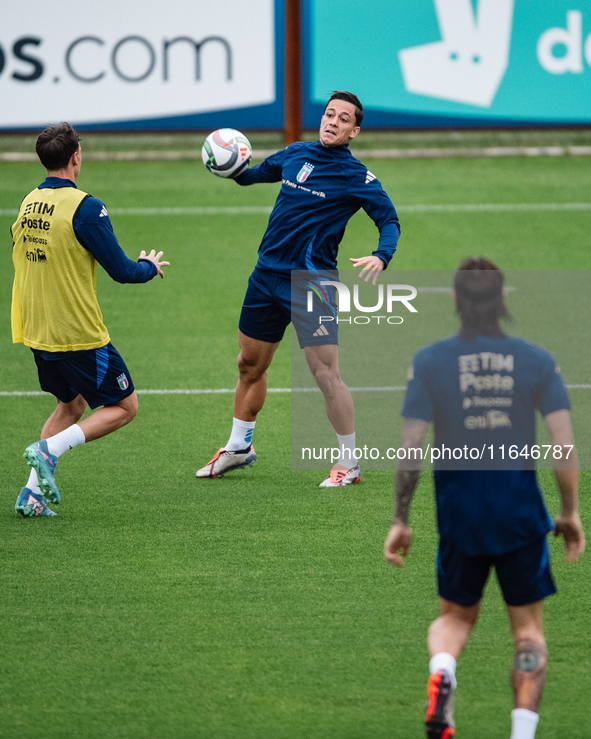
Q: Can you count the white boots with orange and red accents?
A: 2